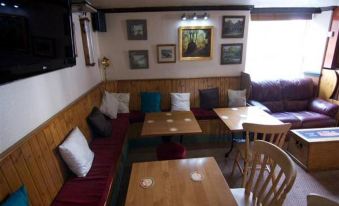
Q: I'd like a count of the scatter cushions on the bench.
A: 9